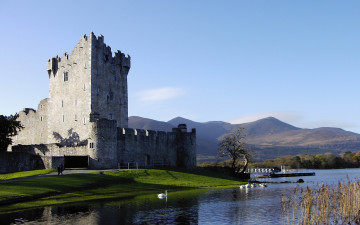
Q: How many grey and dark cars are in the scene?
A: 0